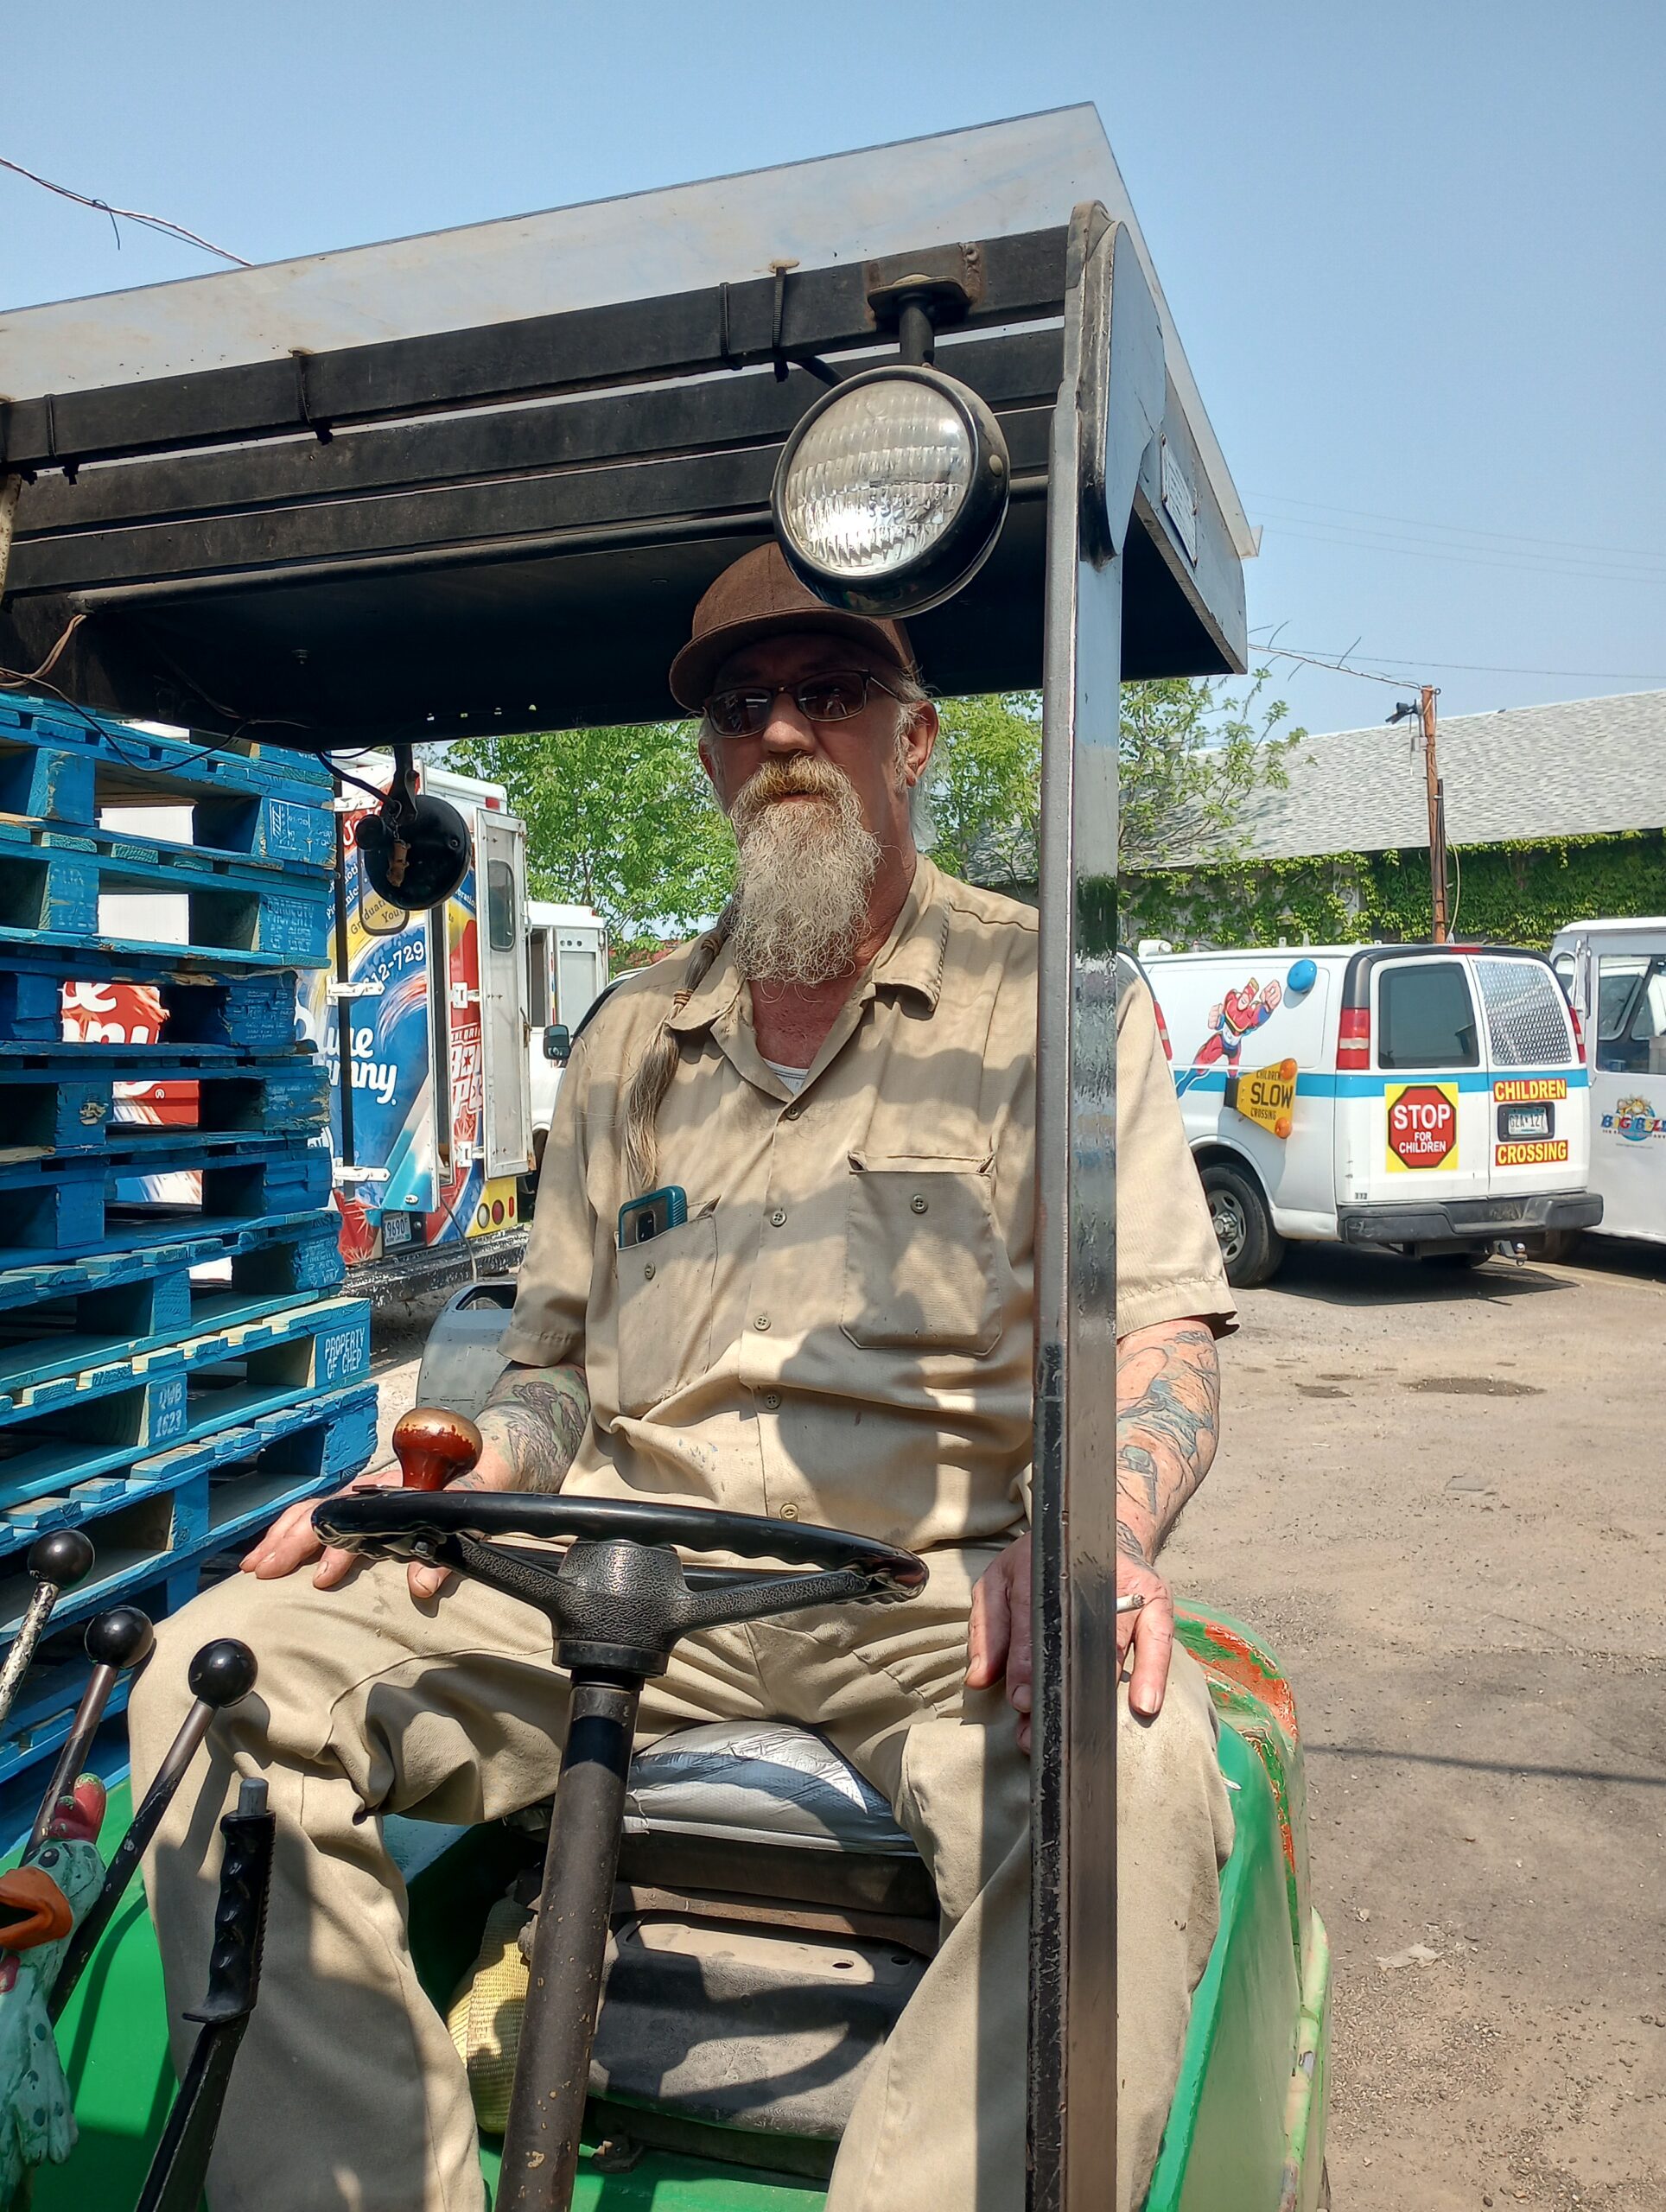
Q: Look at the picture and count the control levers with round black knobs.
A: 3